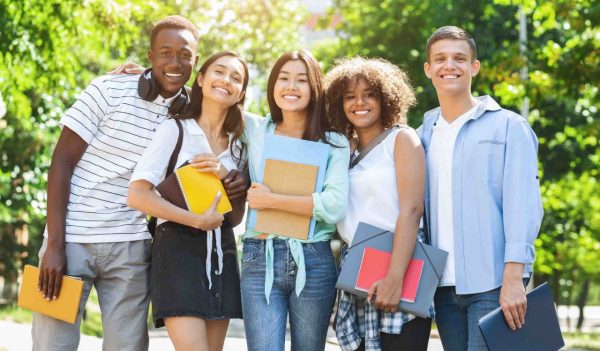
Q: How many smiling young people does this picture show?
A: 5